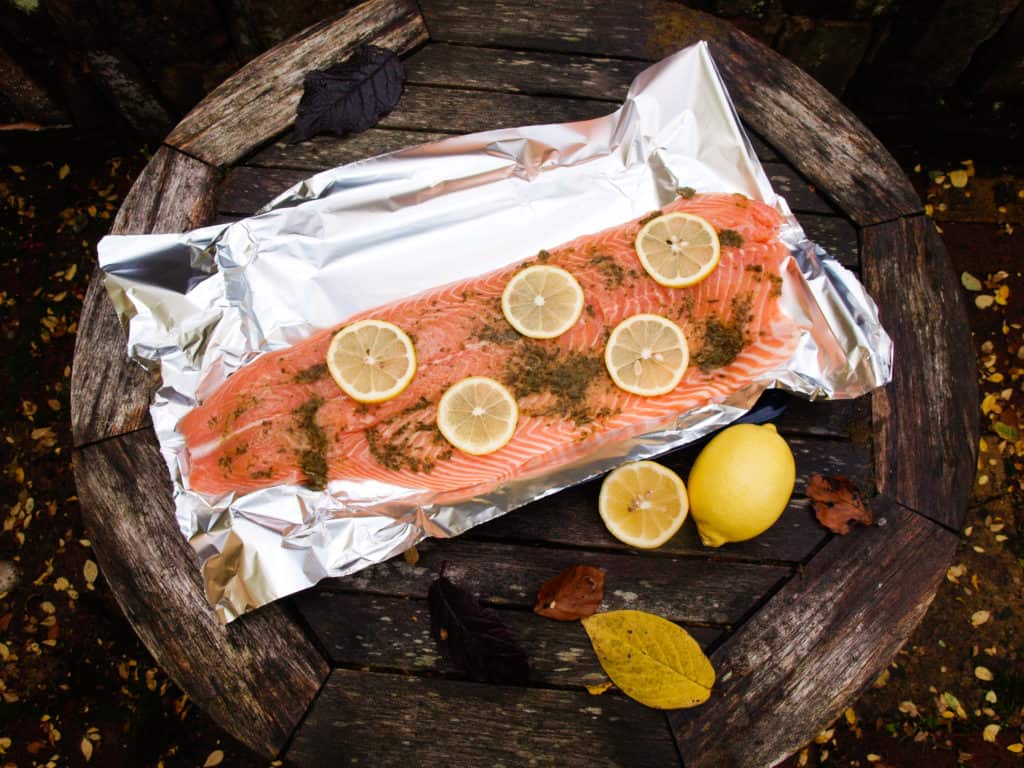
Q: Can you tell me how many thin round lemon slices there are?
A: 5